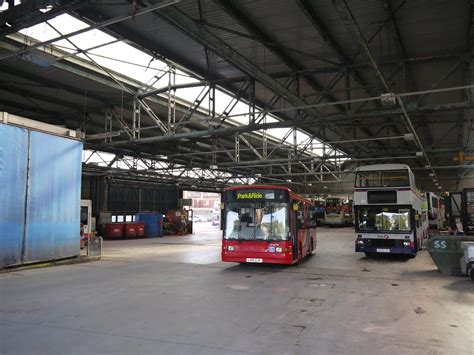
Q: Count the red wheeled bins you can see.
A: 3